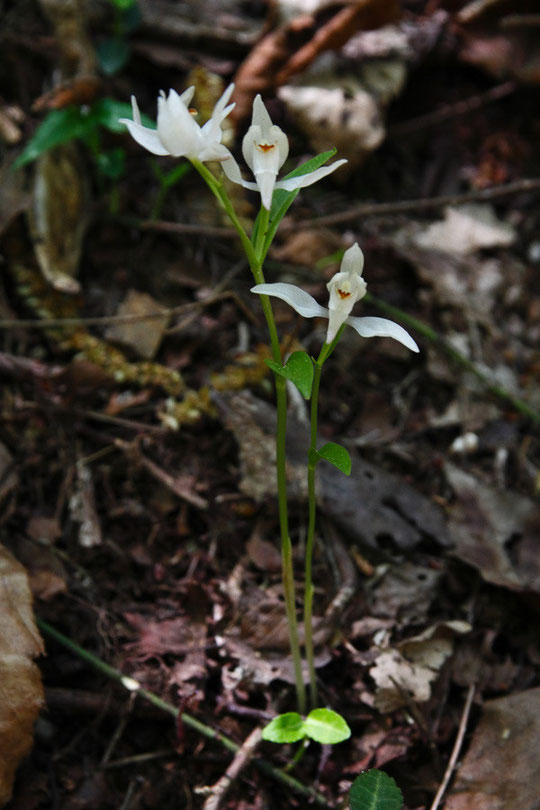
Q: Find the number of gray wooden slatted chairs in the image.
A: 0